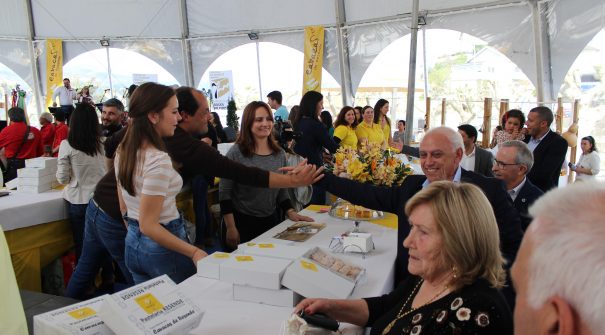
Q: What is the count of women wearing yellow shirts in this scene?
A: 3